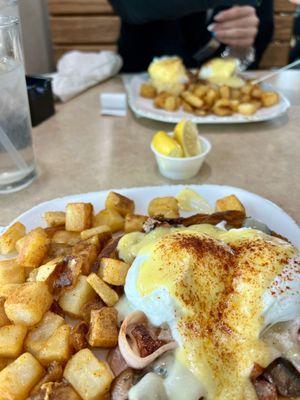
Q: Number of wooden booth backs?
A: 1